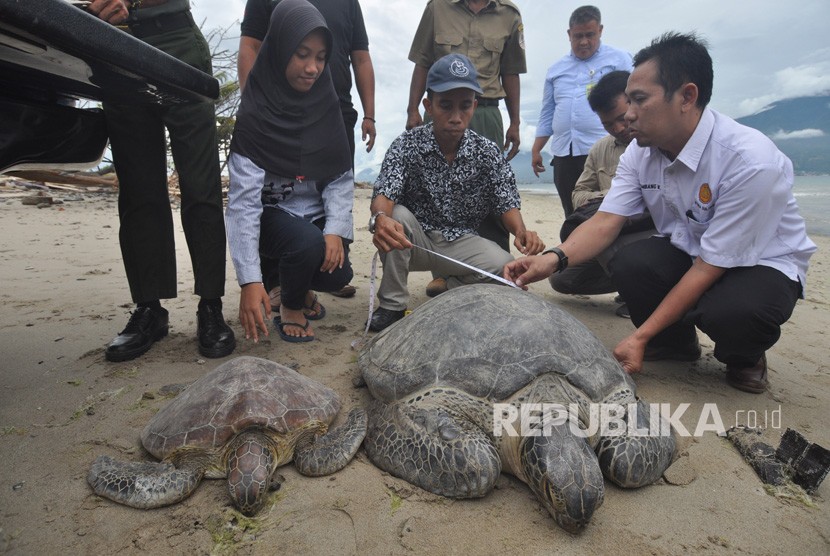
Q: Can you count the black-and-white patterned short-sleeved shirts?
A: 1